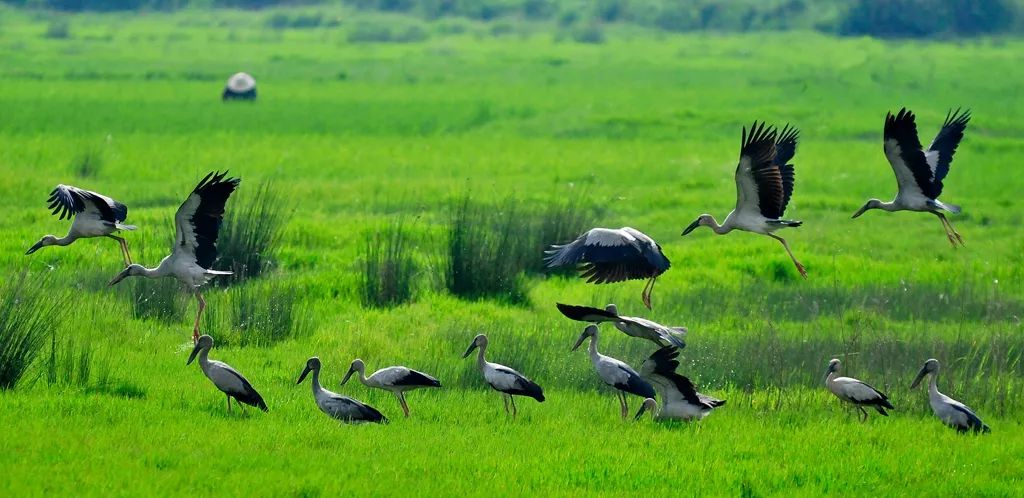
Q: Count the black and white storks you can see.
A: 14